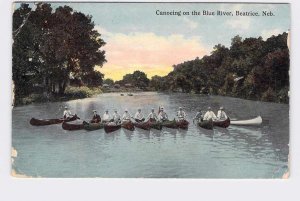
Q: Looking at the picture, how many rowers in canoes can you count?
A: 12